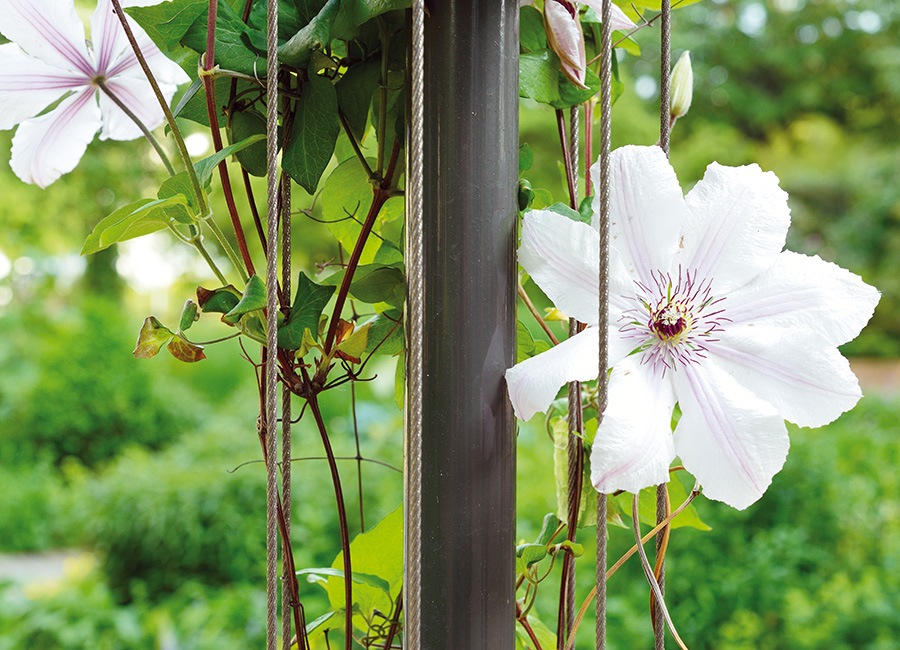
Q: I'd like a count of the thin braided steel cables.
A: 6